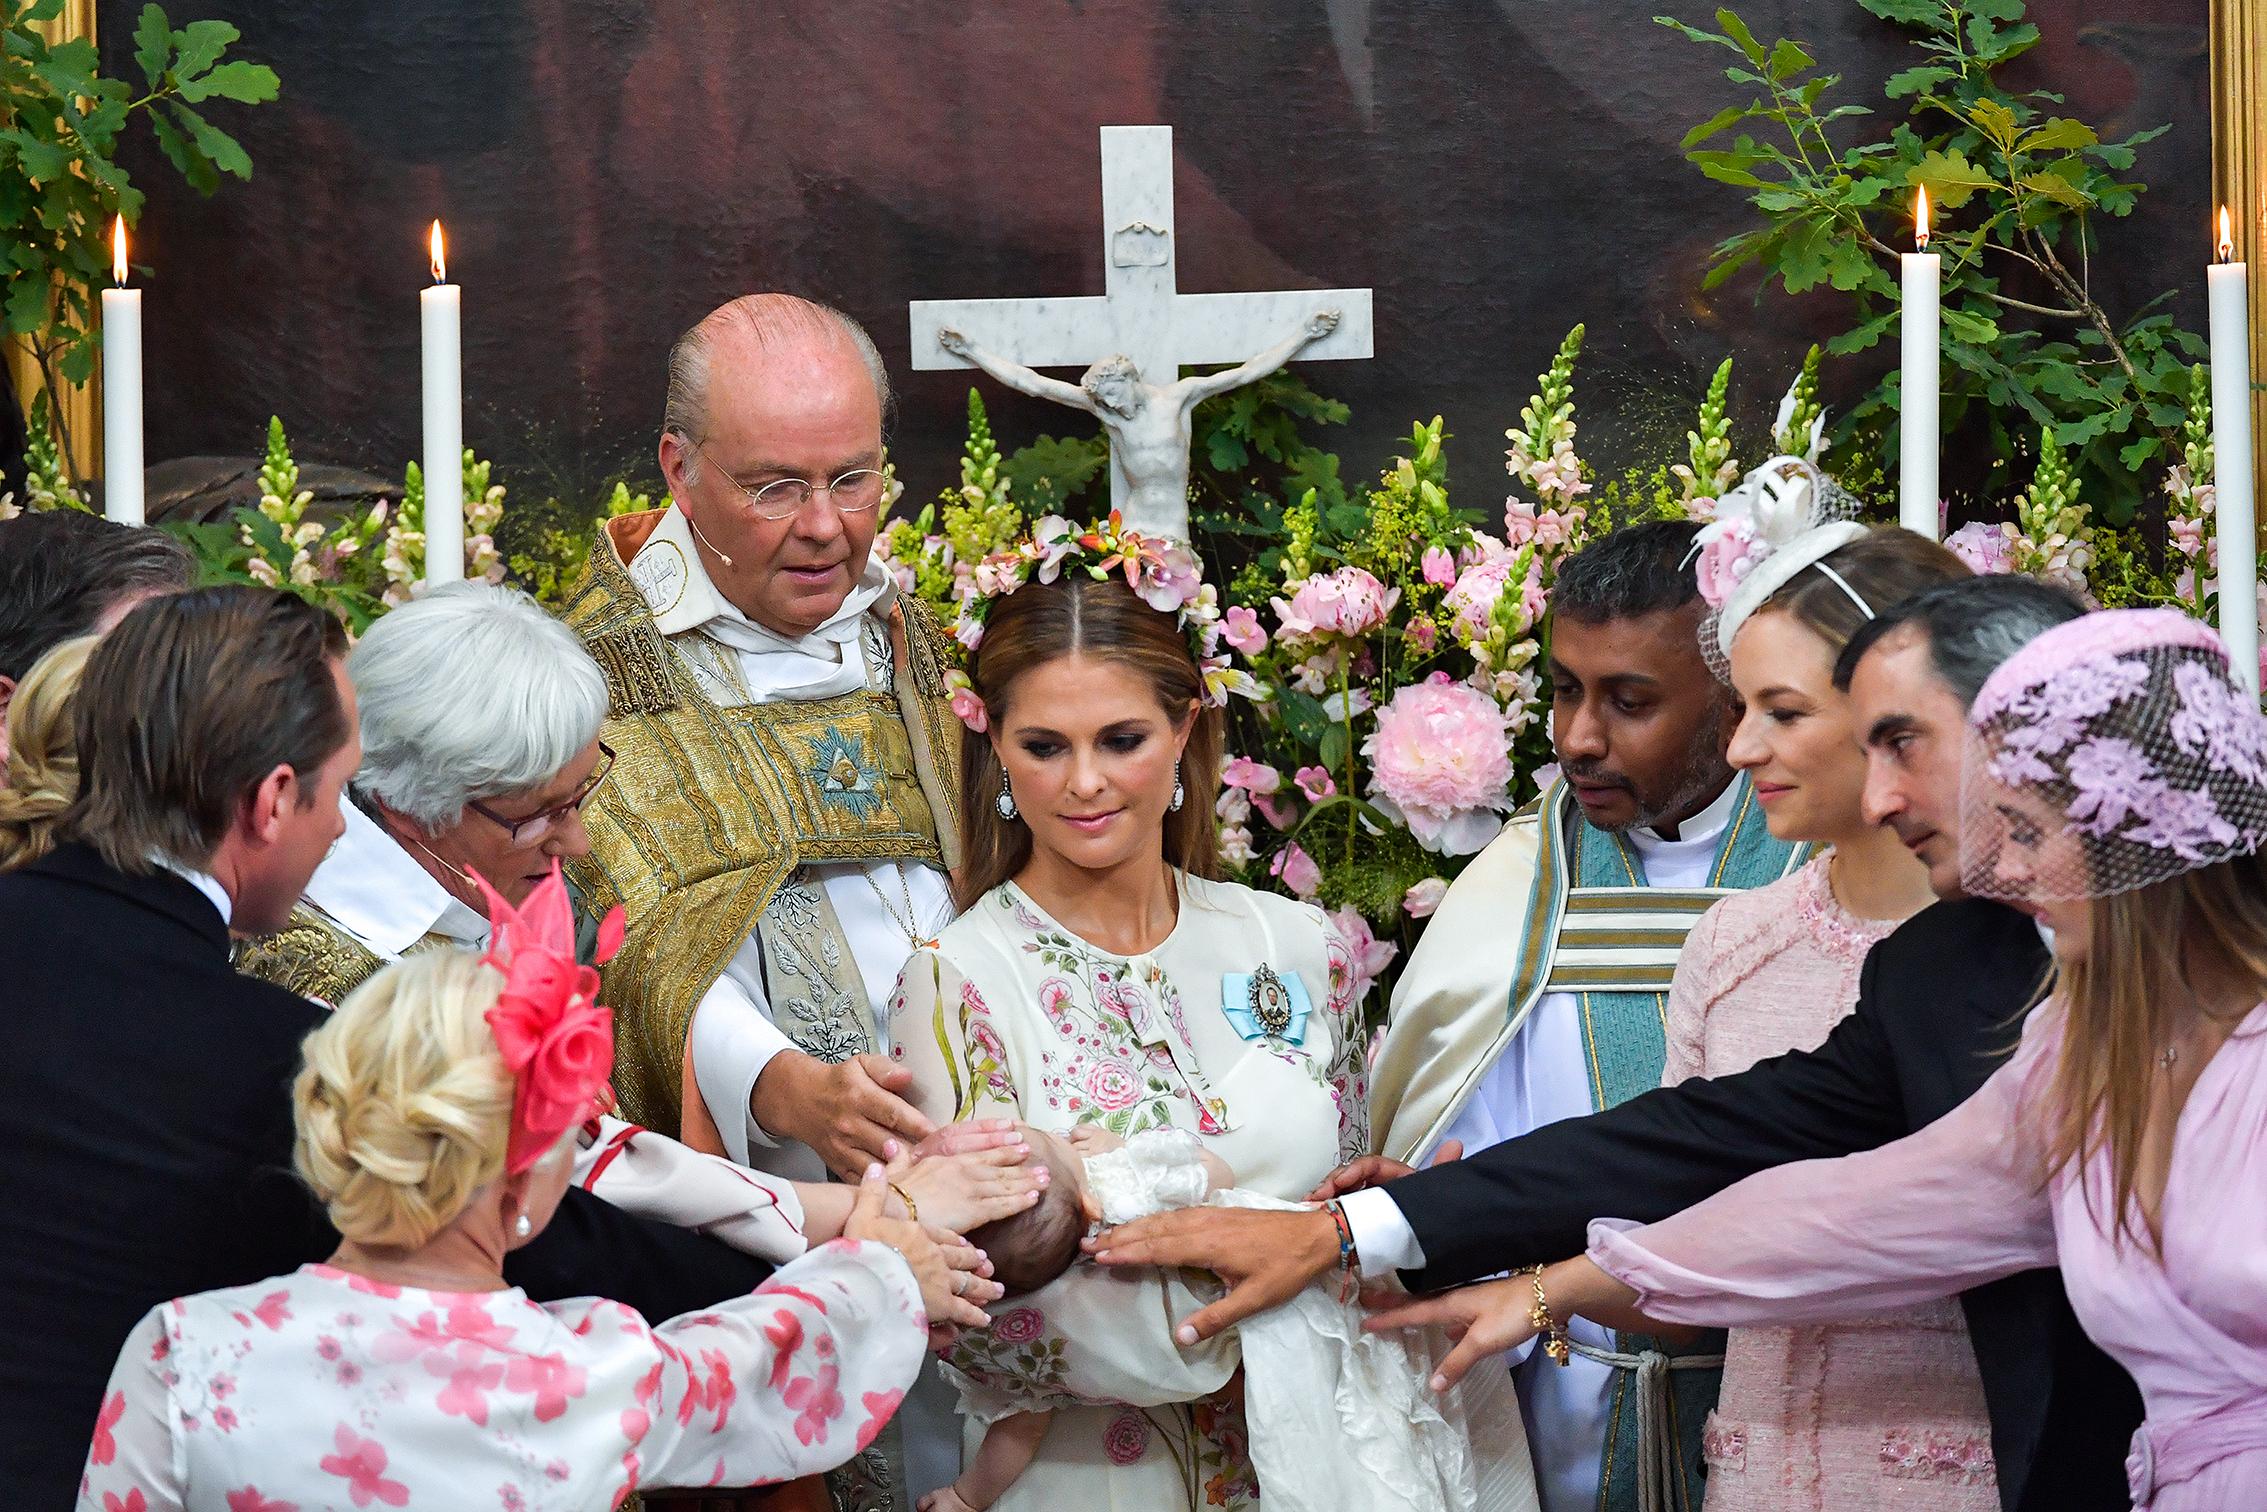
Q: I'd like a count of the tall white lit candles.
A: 4